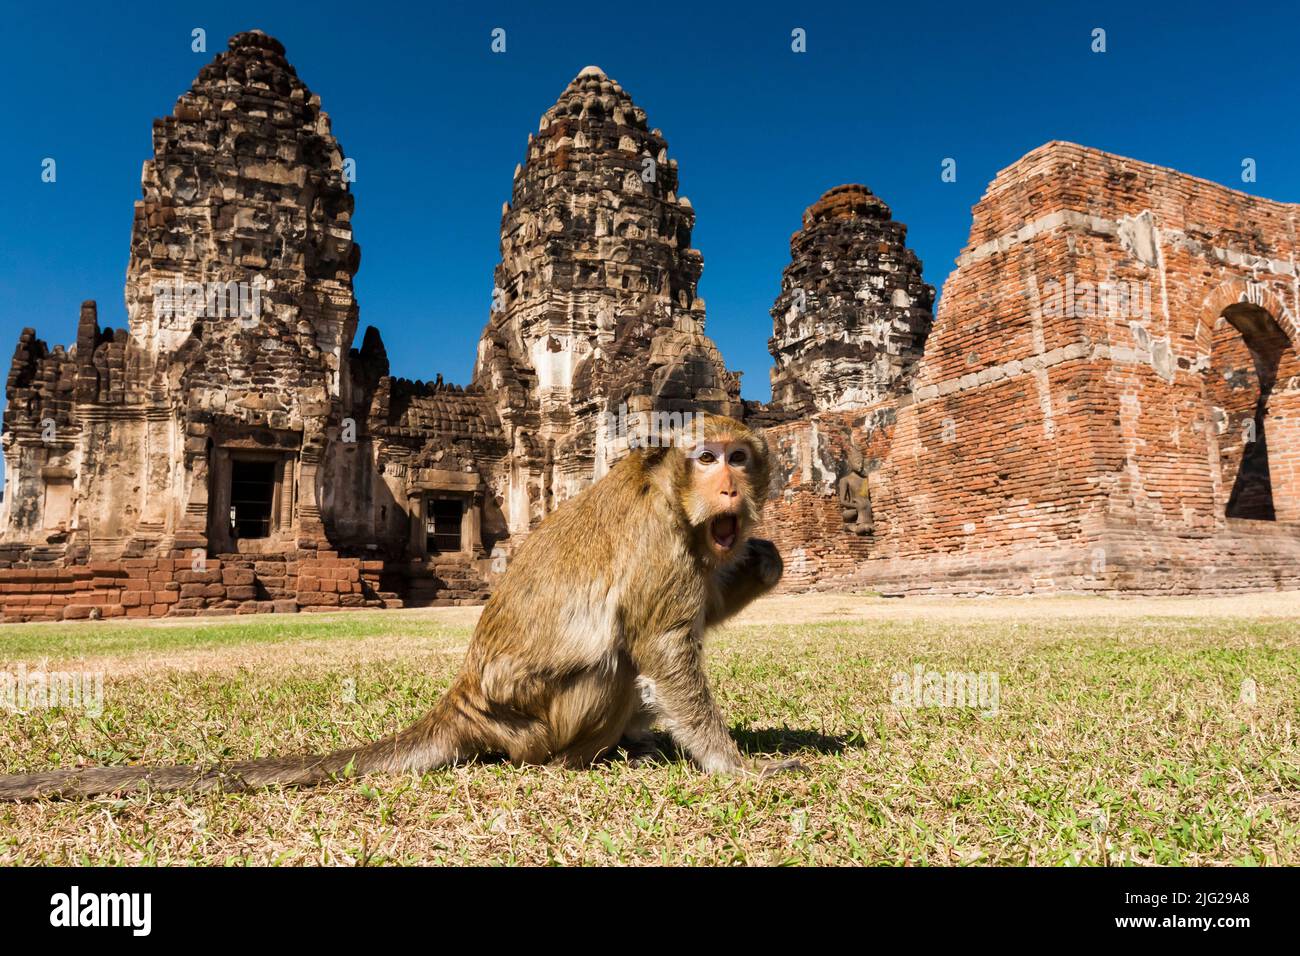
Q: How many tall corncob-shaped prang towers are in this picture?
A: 3